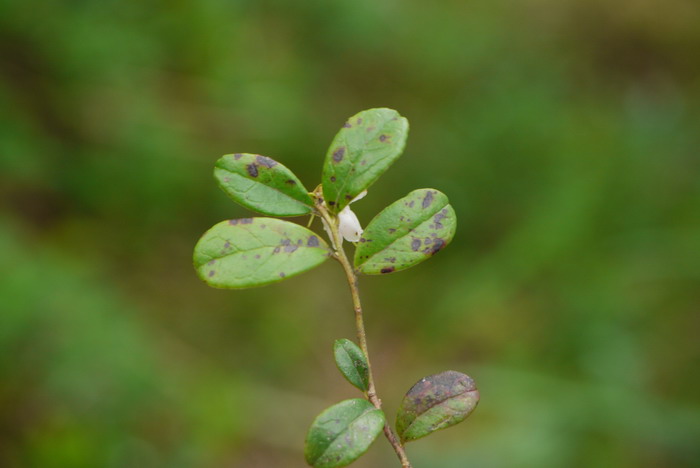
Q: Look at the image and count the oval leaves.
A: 7